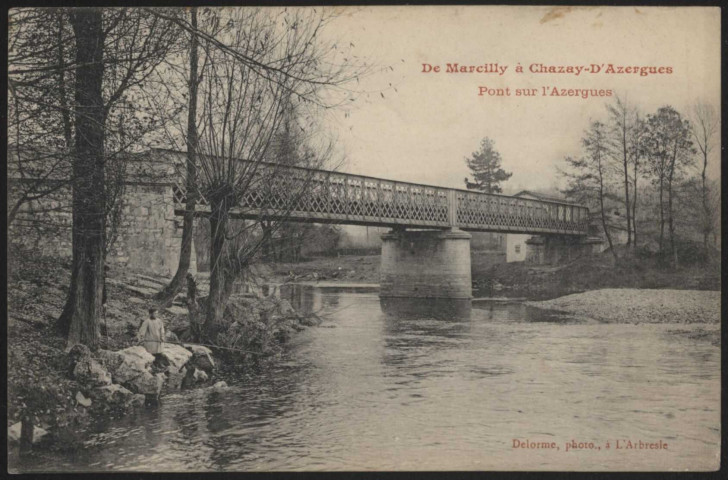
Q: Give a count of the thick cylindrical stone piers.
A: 1